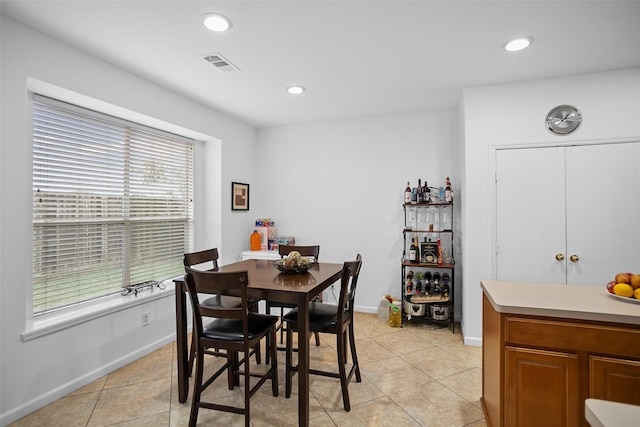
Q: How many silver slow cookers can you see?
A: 2